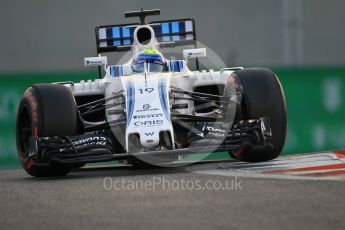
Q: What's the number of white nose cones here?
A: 1